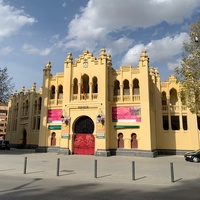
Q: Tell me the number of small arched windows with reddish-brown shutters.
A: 3